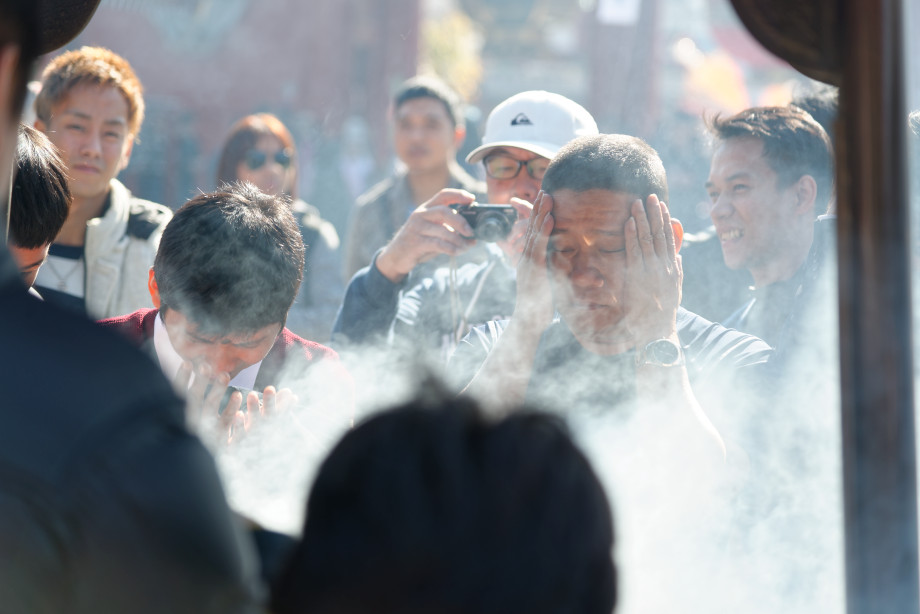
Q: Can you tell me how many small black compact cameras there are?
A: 1